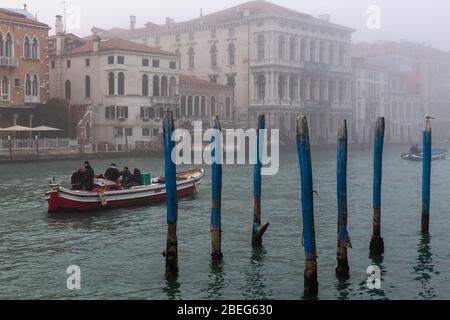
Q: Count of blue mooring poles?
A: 7